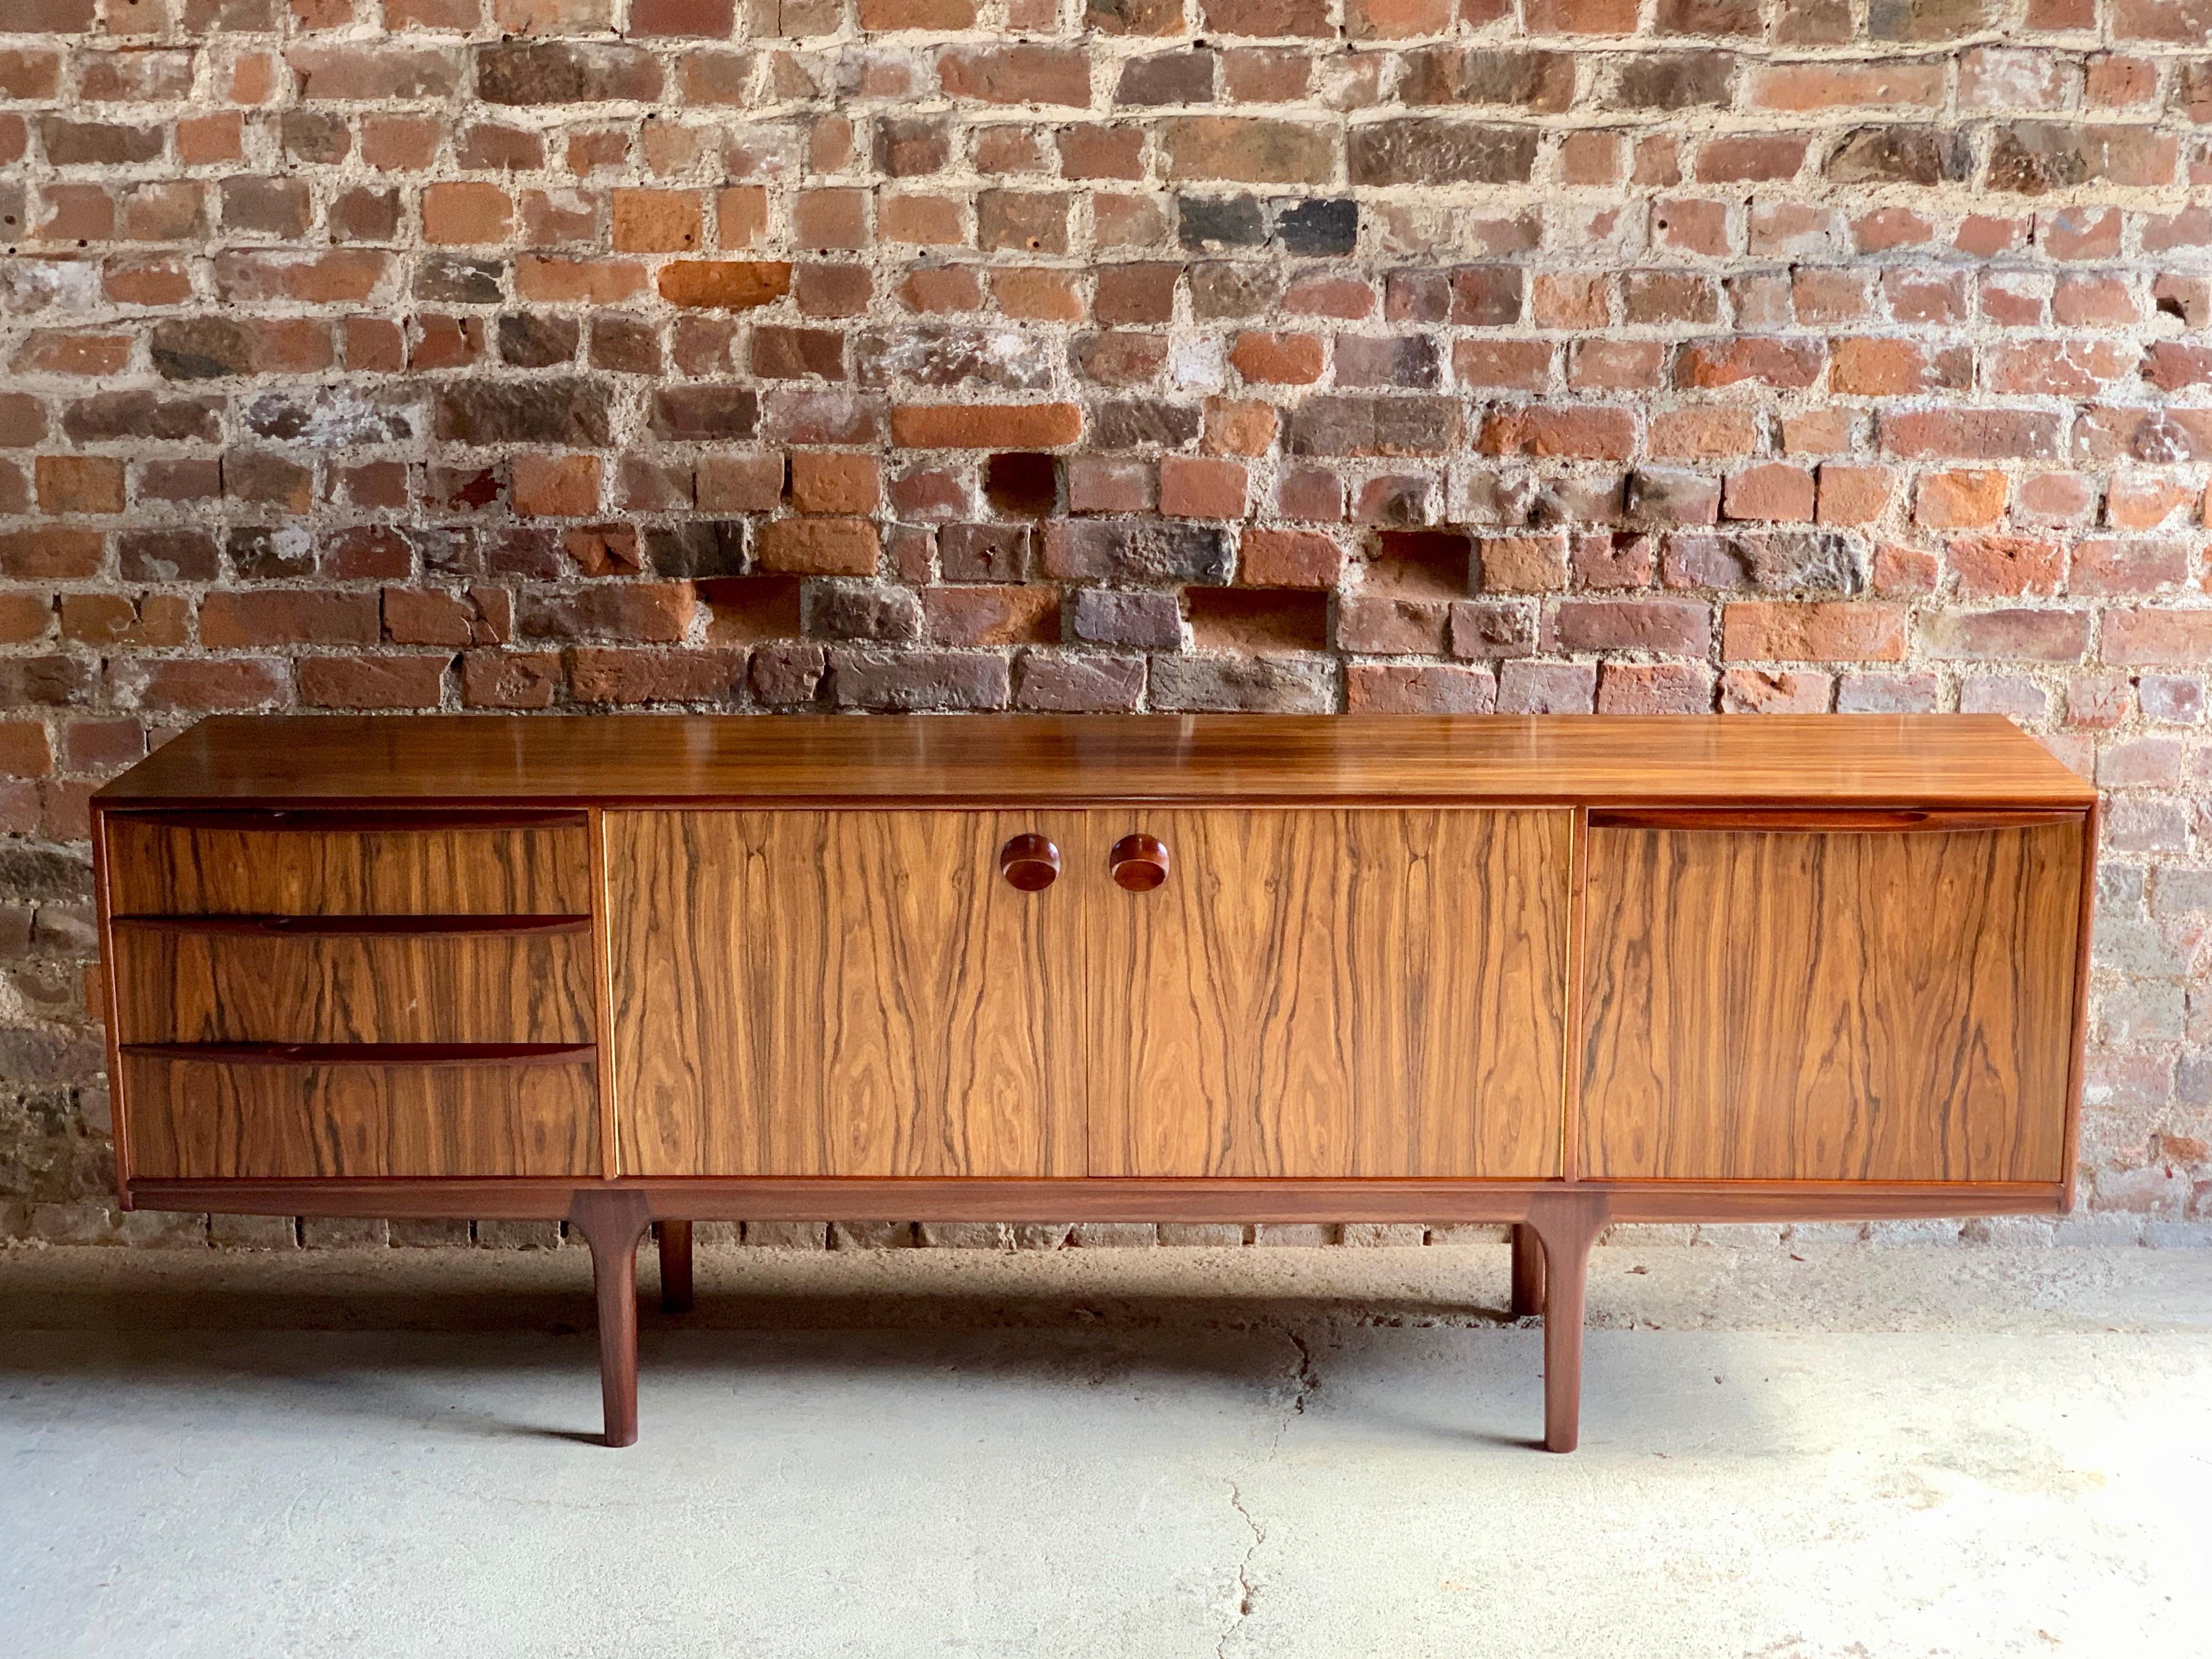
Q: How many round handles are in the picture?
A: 2